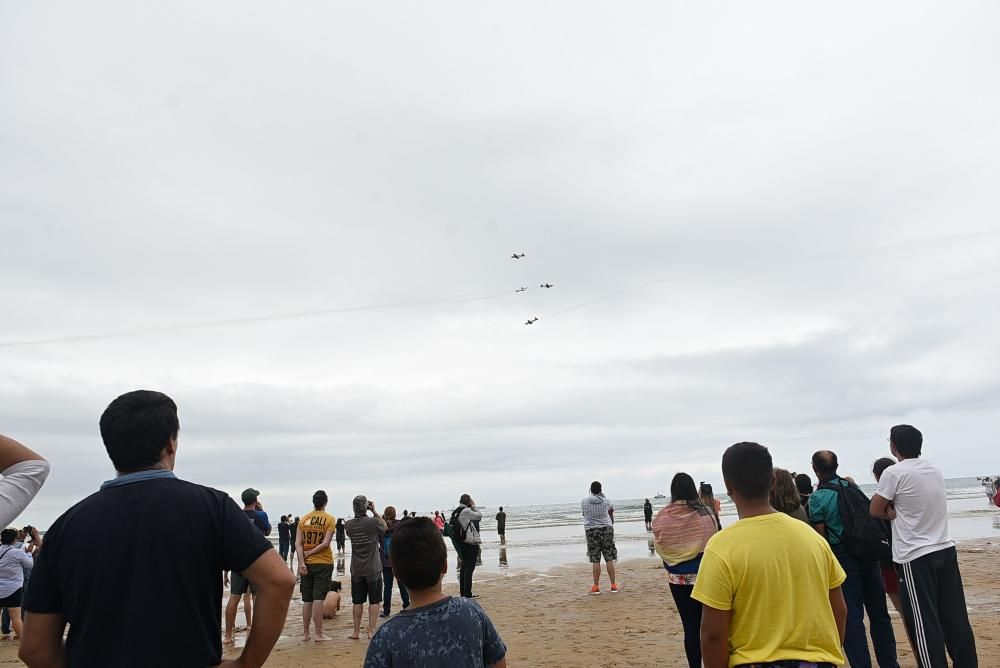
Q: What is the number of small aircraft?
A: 4